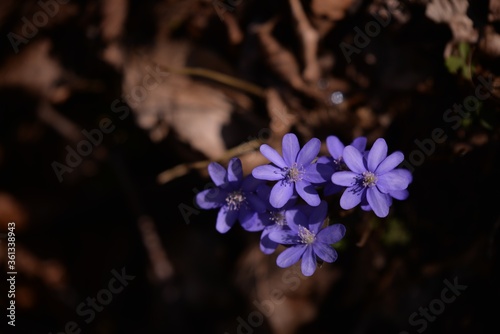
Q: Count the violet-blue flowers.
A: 6